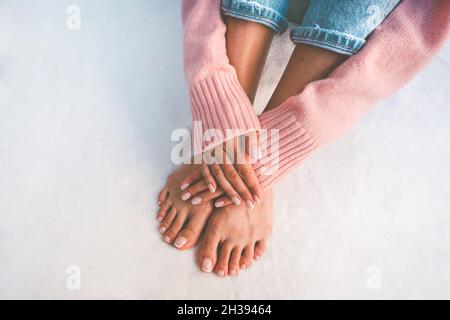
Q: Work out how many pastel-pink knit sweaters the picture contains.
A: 1